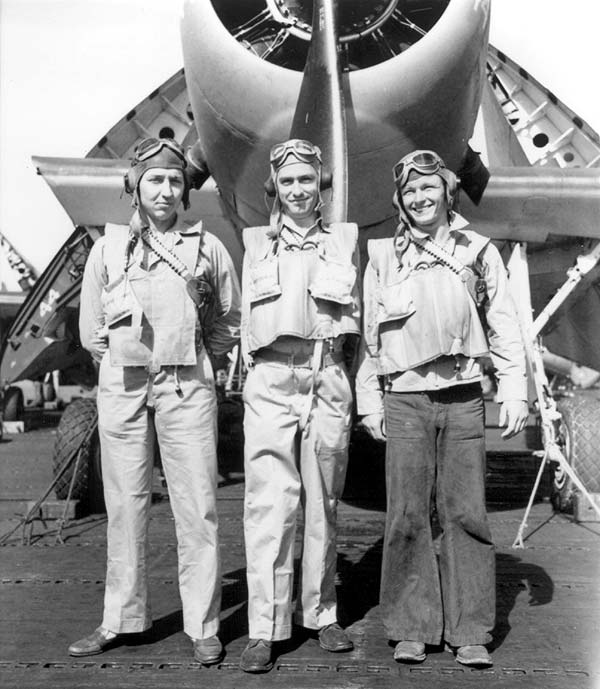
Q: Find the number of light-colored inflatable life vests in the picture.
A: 3